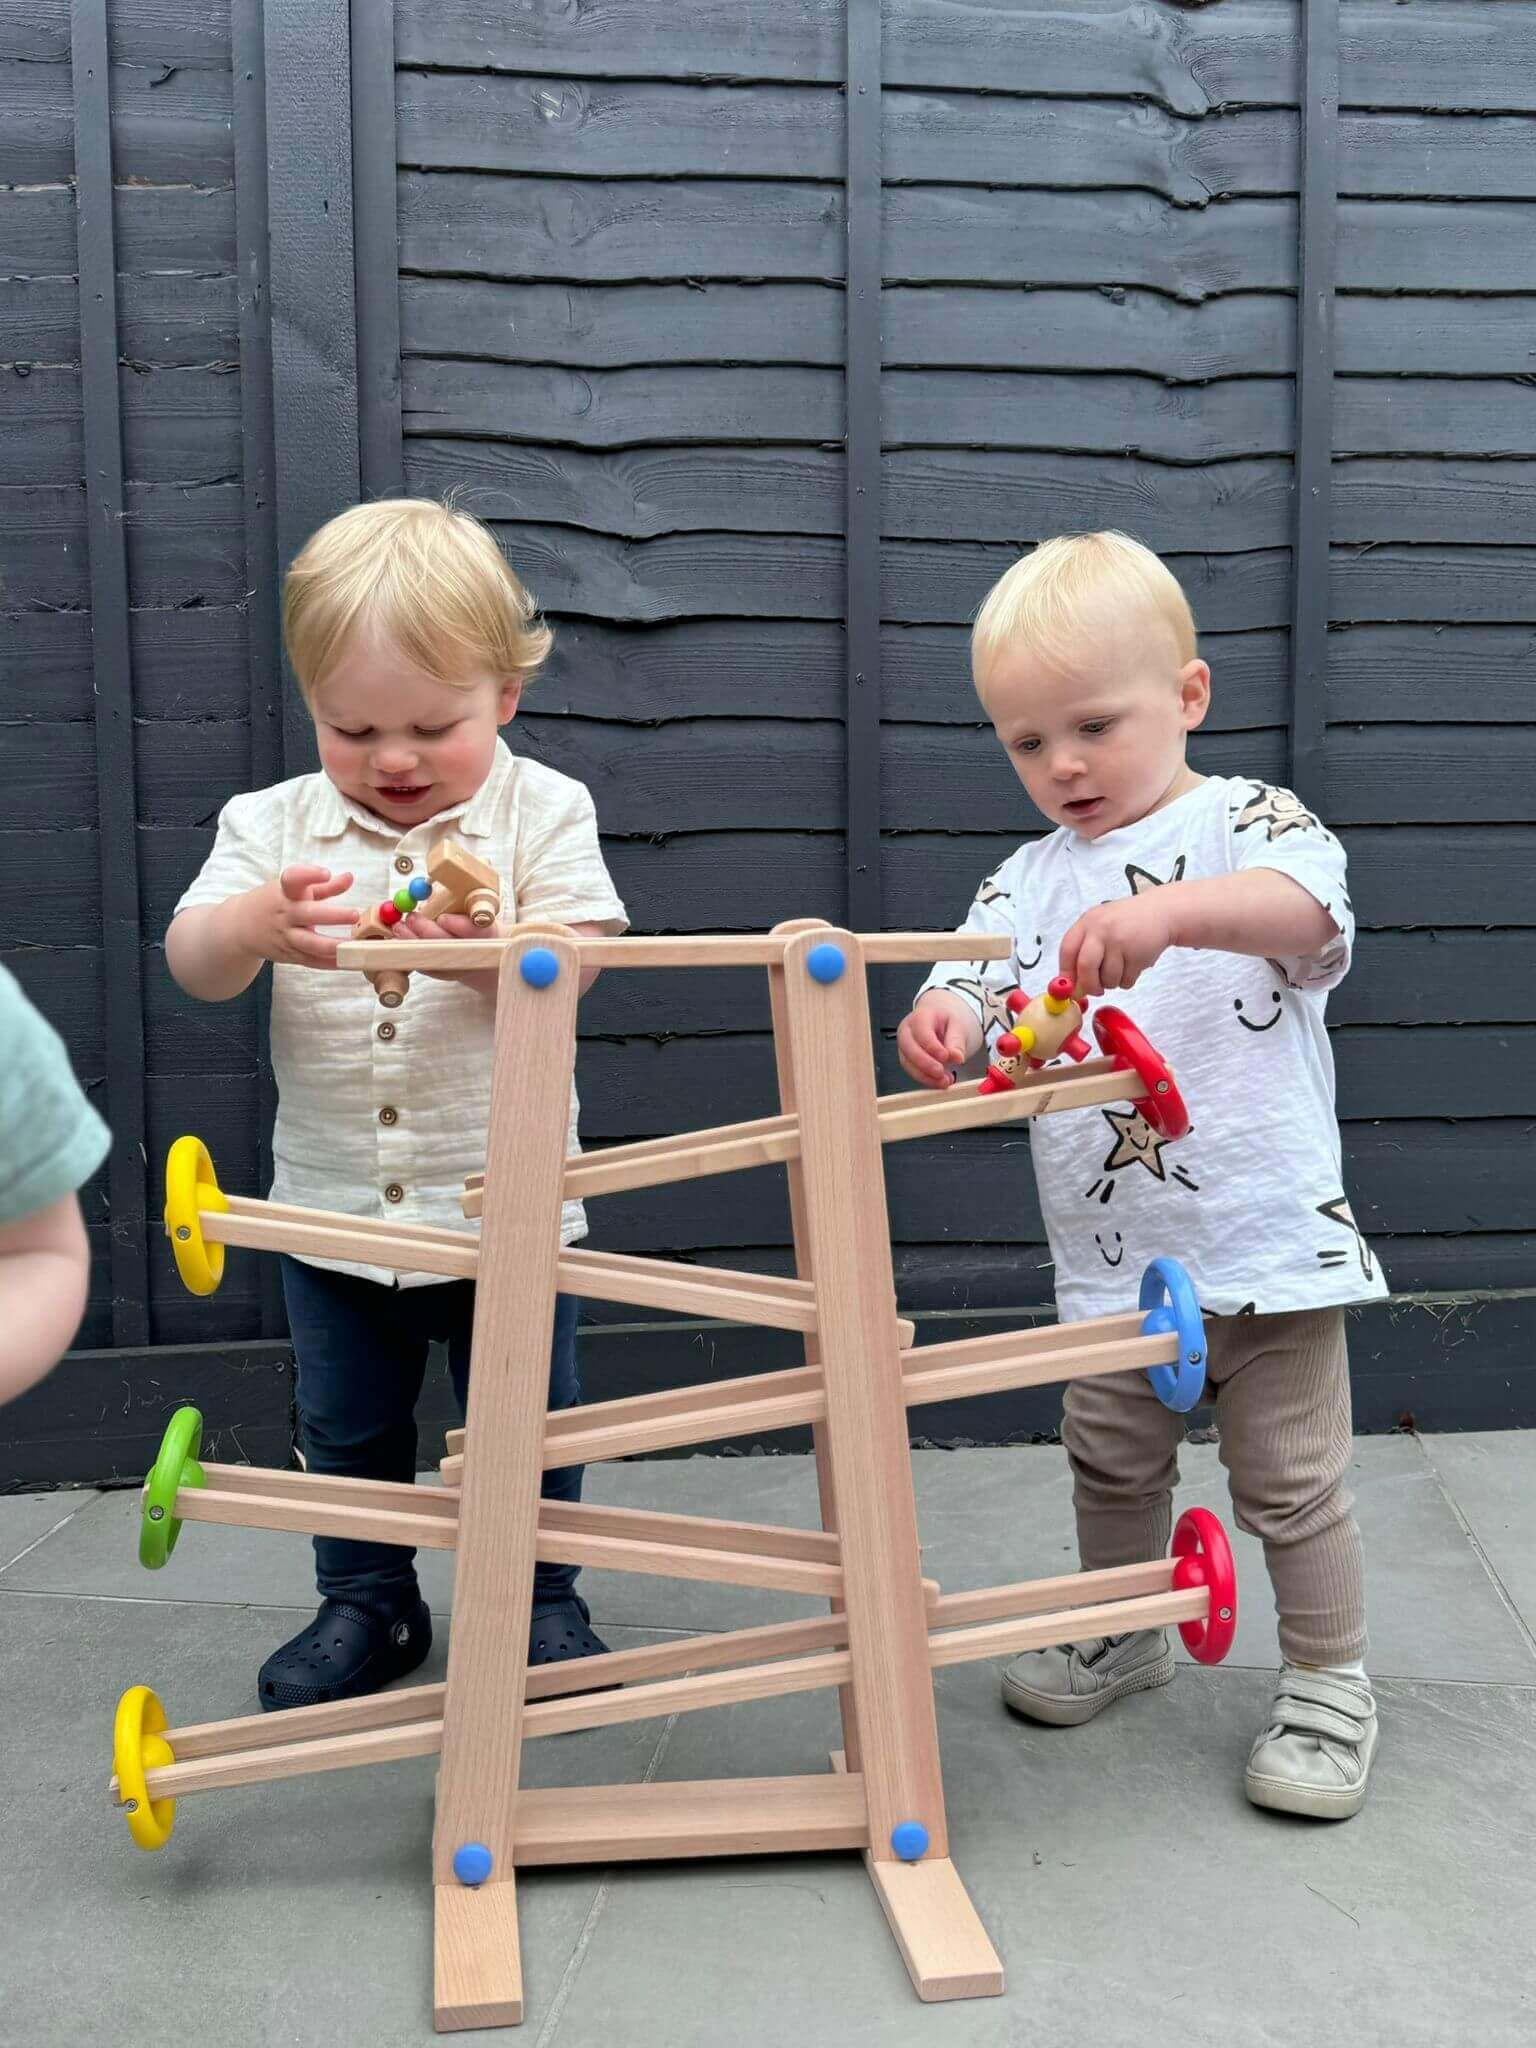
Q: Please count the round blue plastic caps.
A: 4